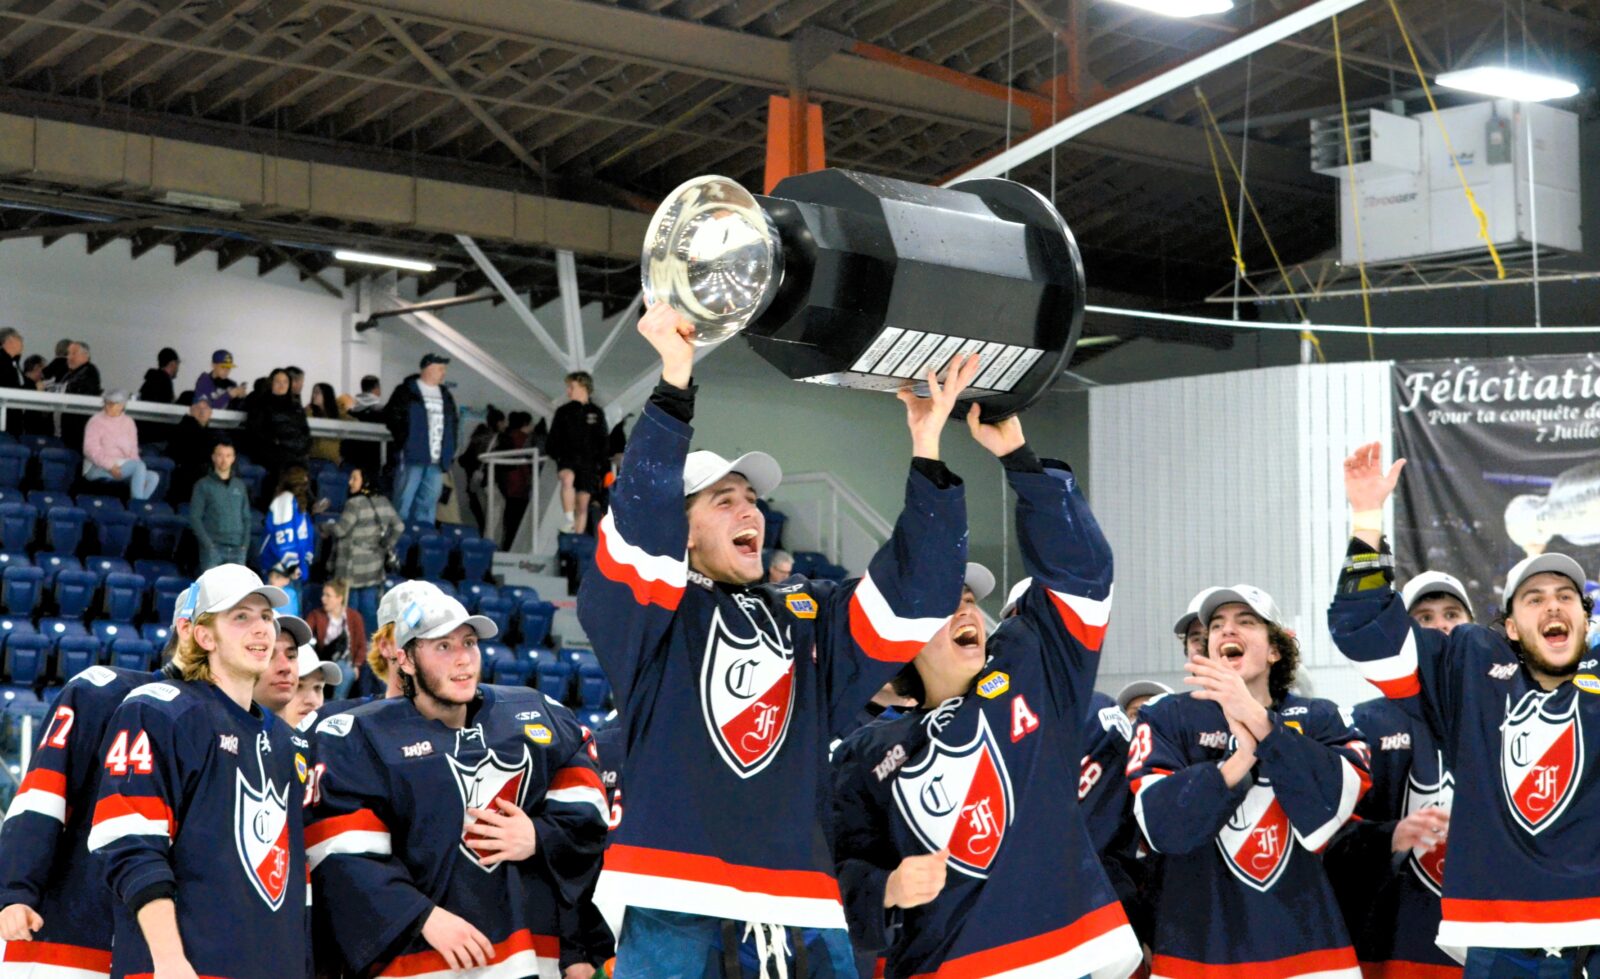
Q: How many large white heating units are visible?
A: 1